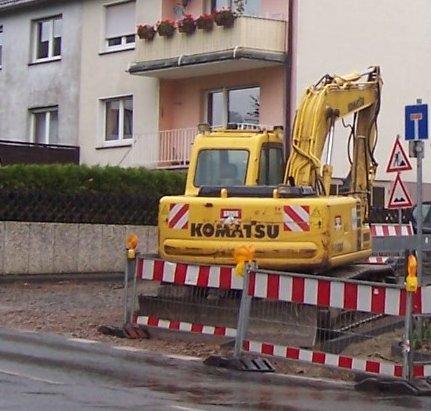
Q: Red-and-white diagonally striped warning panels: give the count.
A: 2